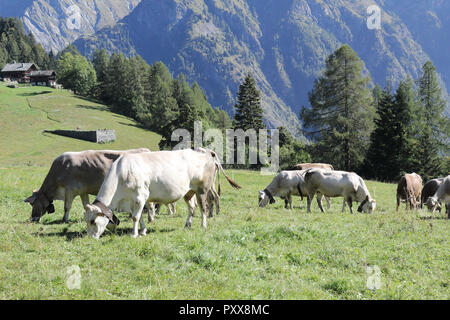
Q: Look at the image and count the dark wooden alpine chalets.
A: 2